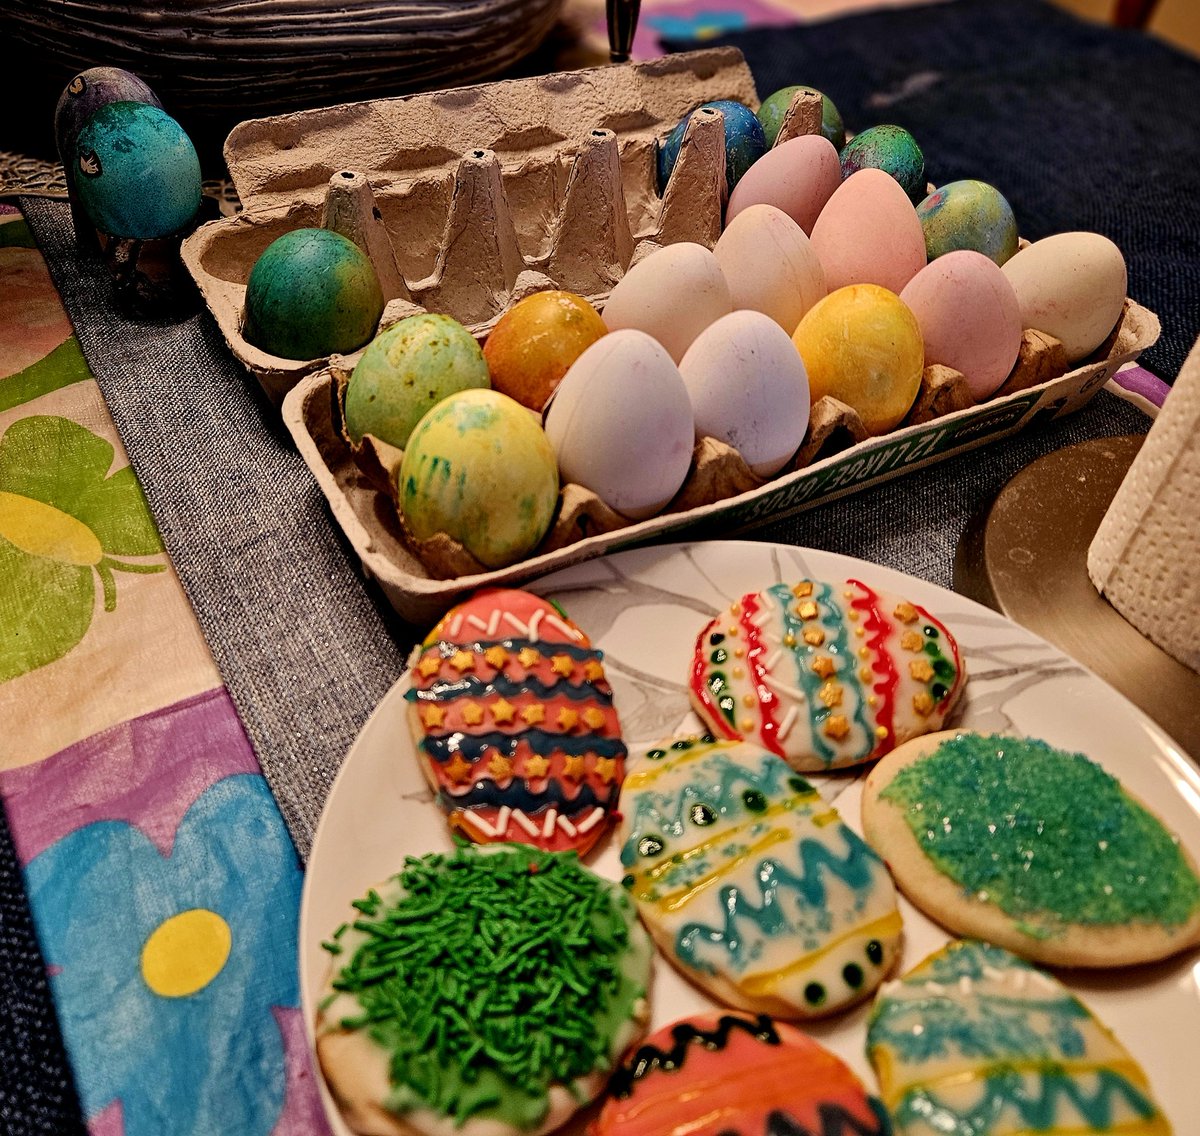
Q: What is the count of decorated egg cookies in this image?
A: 7